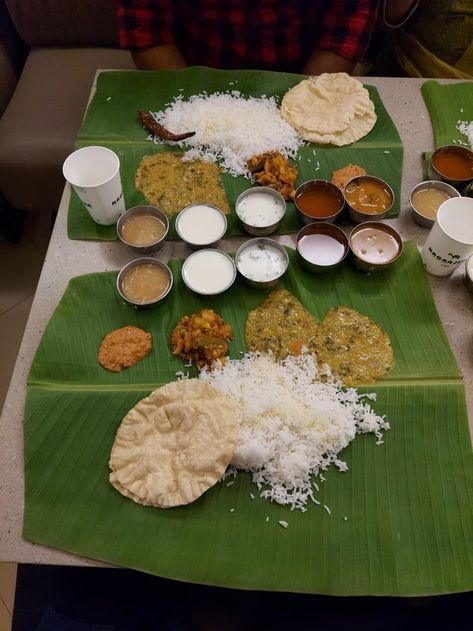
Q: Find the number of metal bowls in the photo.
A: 13